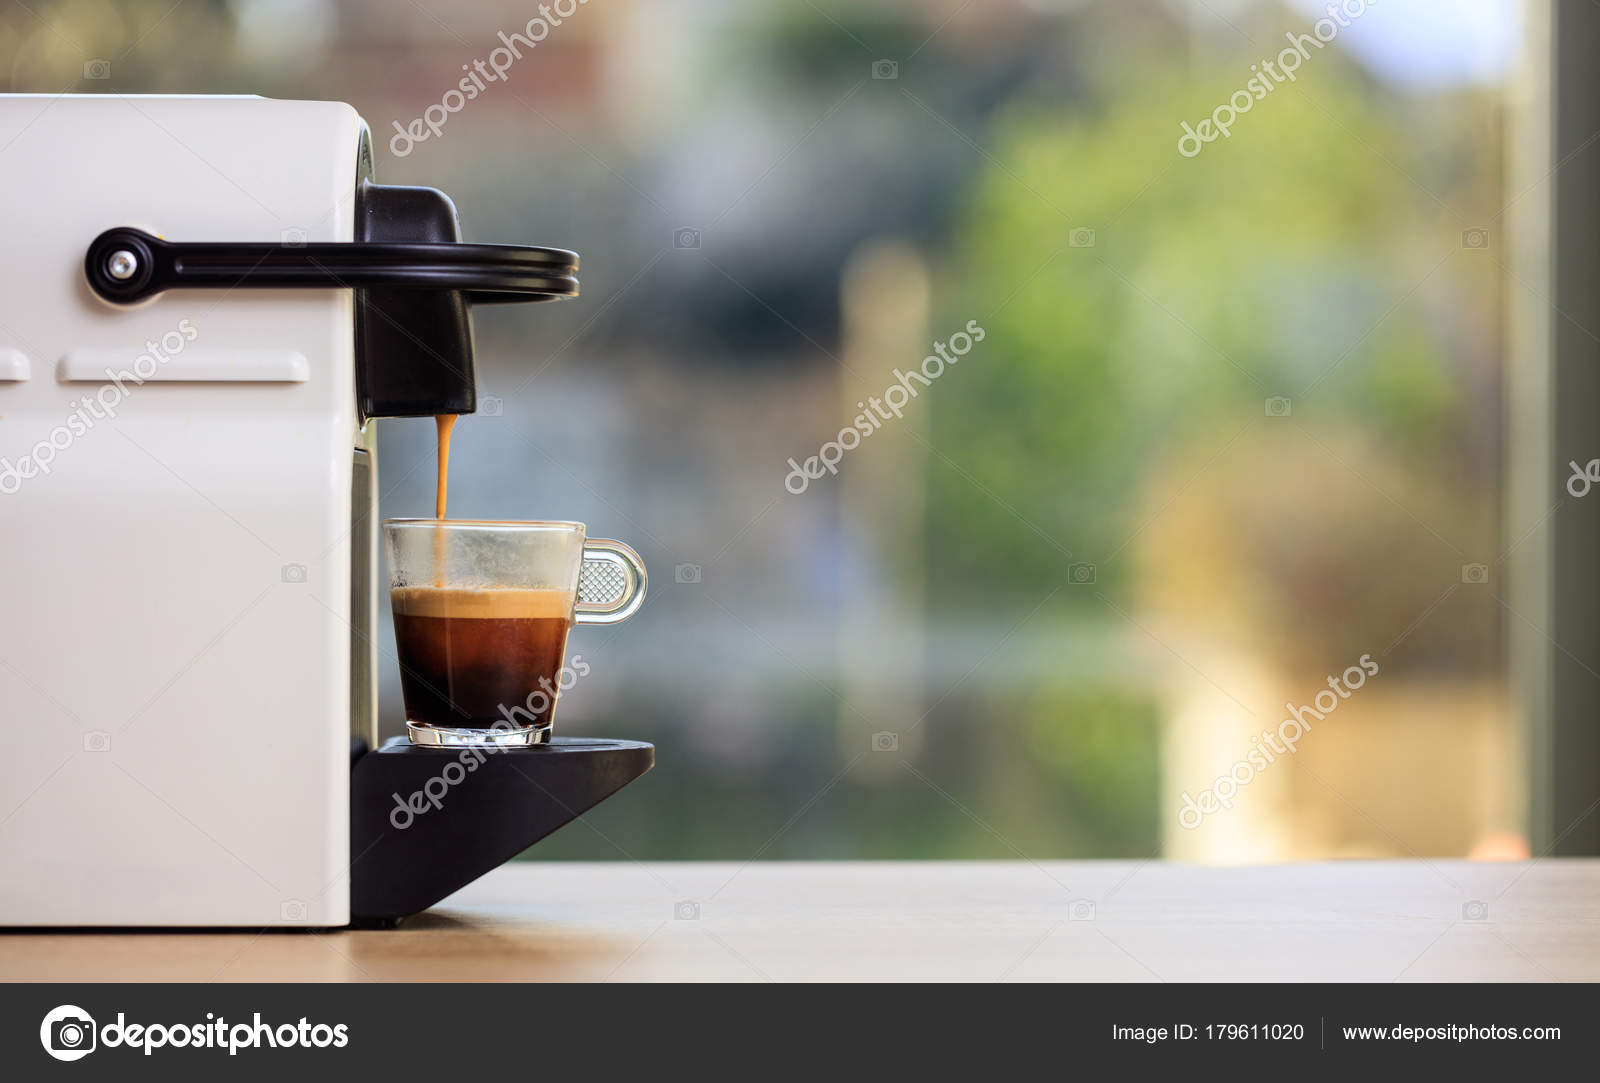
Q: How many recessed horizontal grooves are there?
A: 2